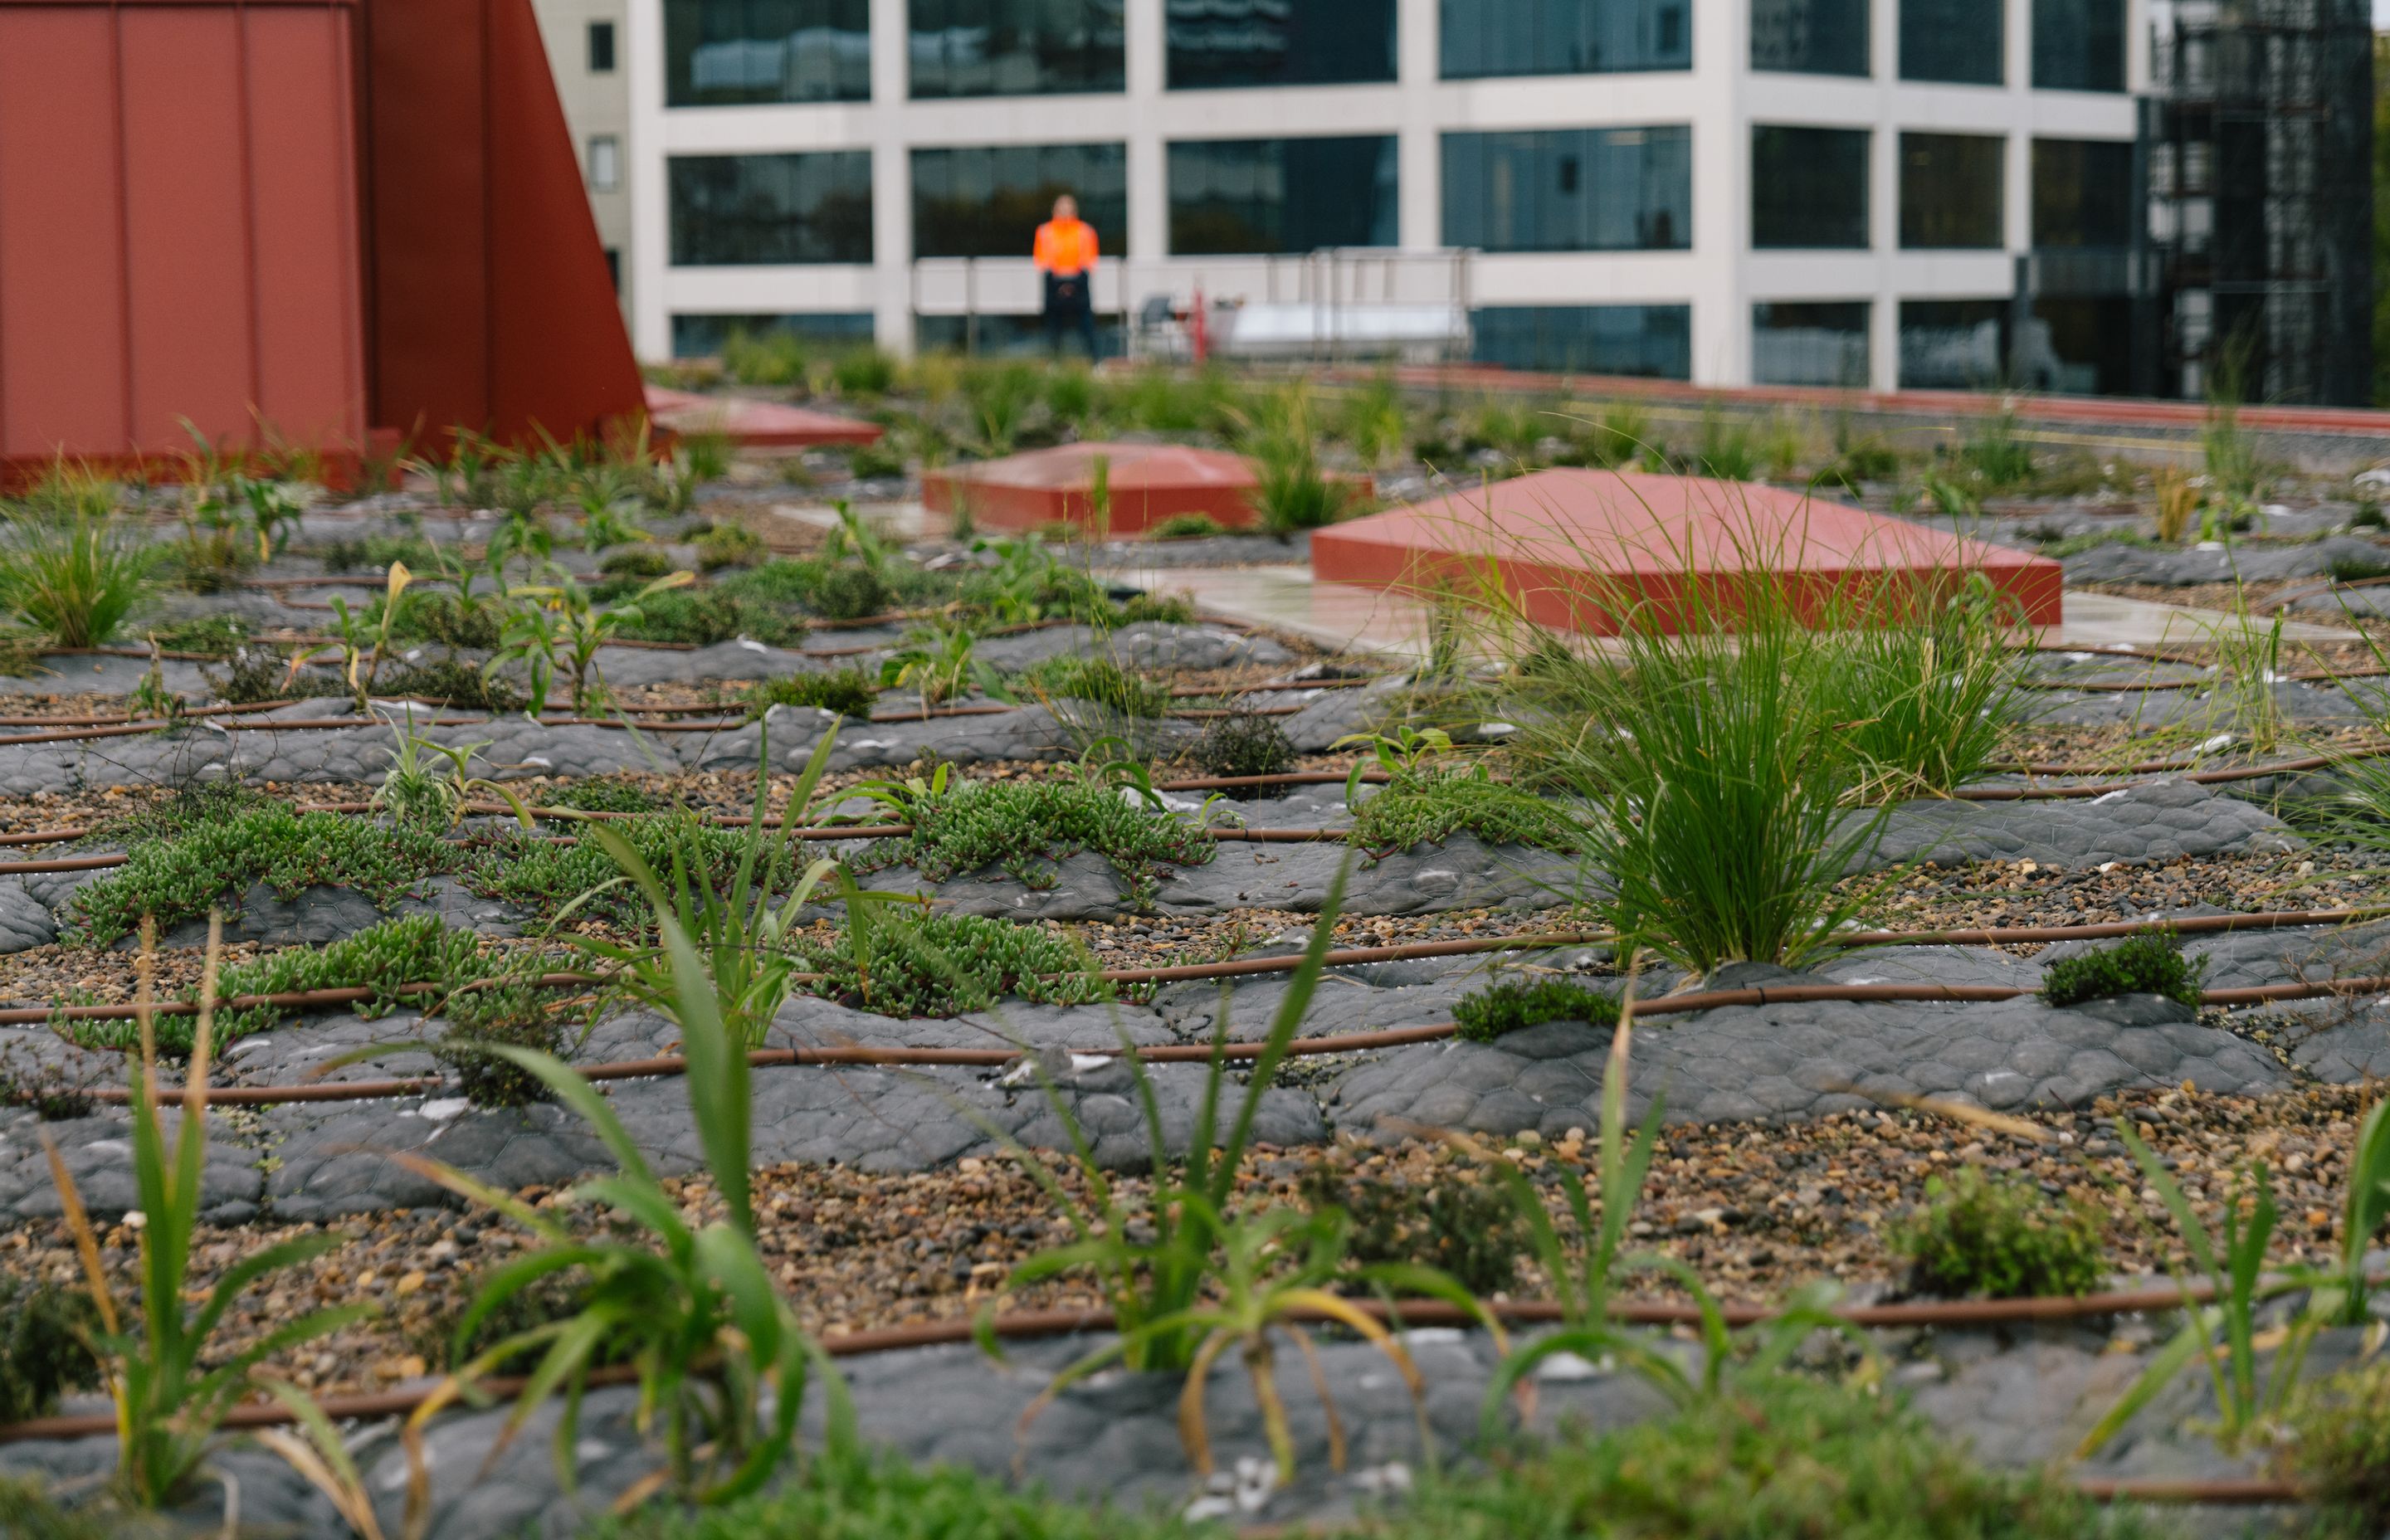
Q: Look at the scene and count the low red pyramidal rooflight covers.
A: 3